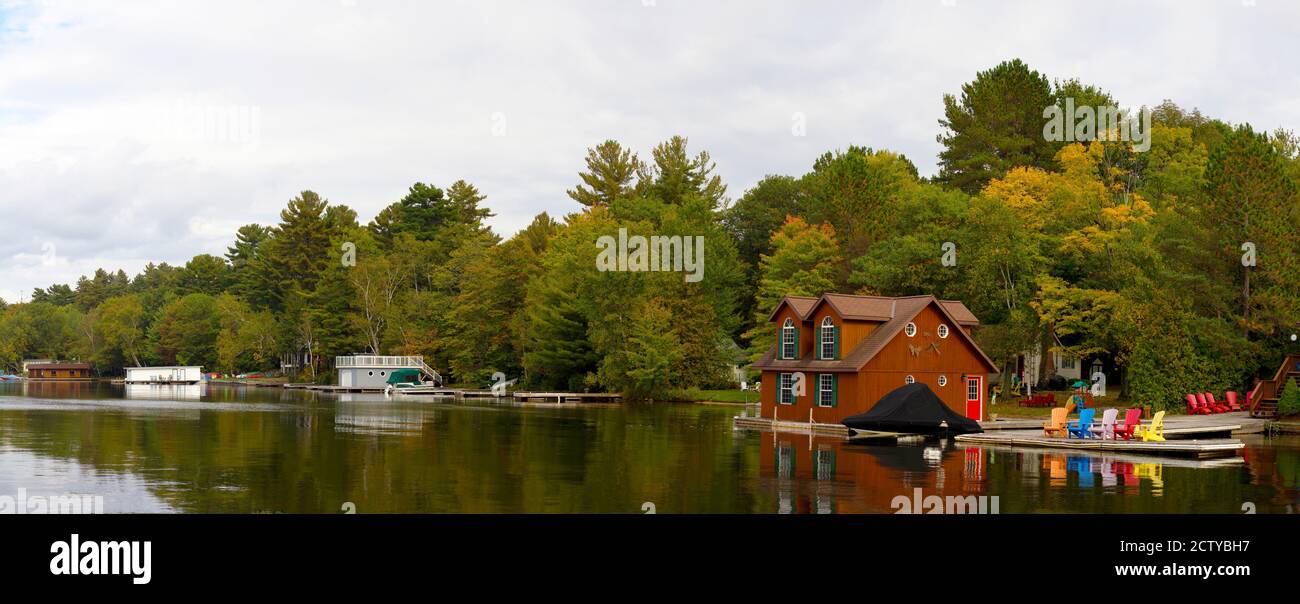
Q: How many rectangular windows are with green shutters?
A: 2